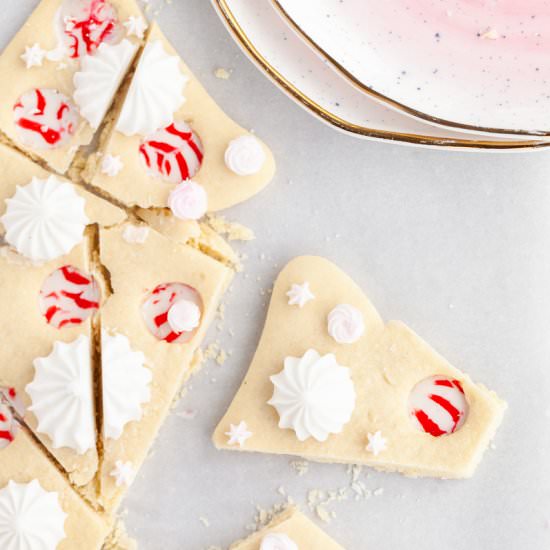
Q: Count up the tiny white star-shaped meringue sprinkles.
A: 7